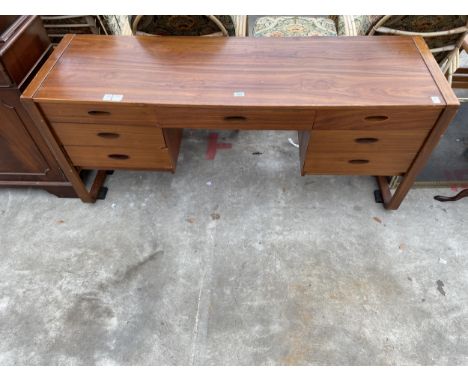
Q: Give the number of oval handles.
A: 7